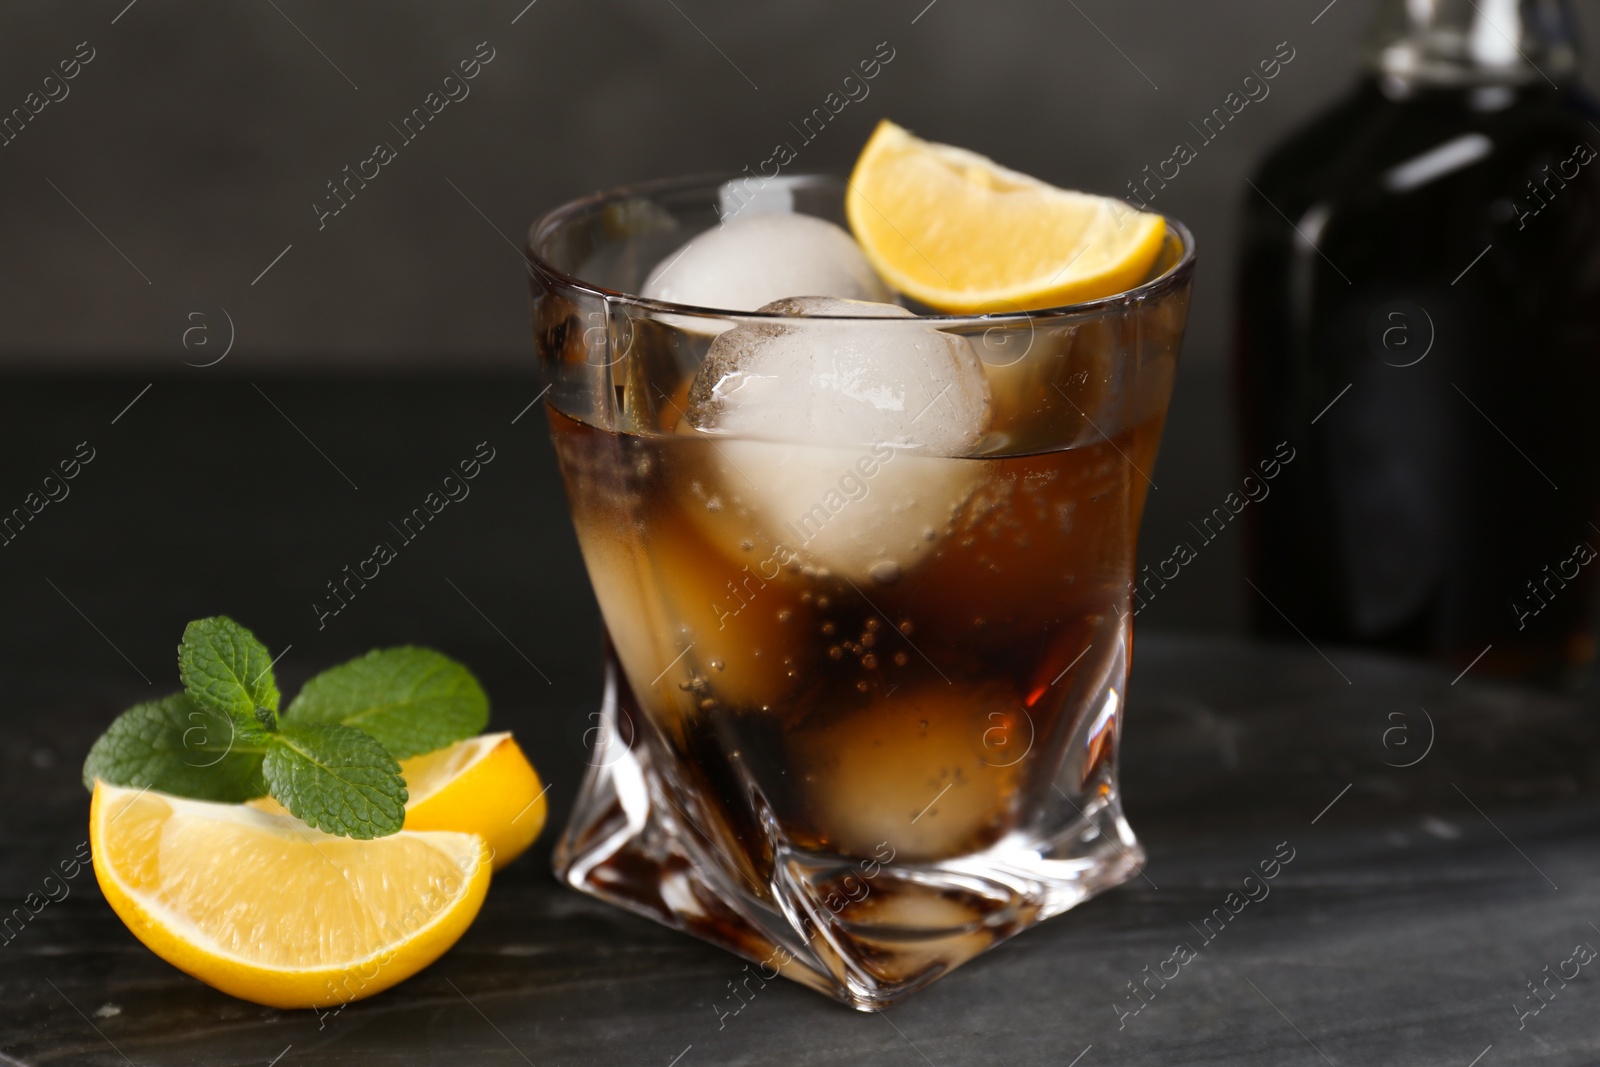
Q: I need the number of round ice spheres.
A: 4